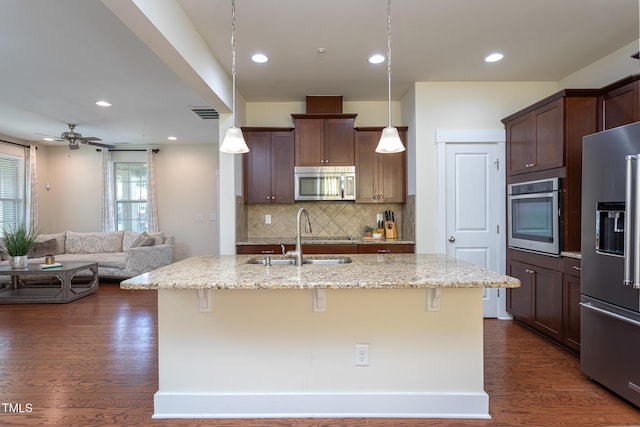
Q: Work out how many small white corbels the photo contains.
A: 3